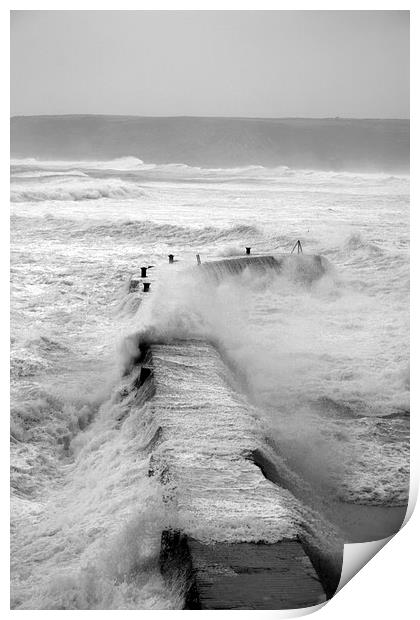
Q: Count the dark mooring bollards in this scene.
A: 4